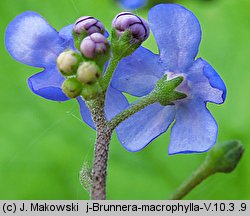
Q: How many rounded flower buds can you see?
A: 7